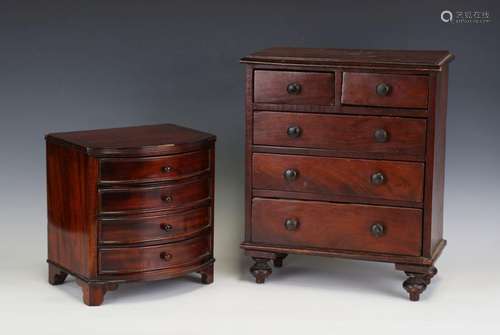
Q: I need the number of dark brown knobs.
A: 12